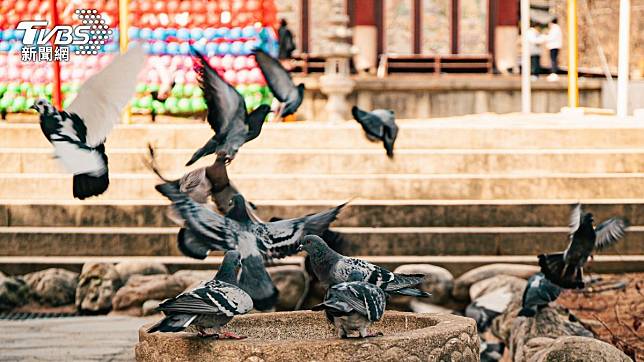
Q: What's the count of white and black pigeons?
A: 1